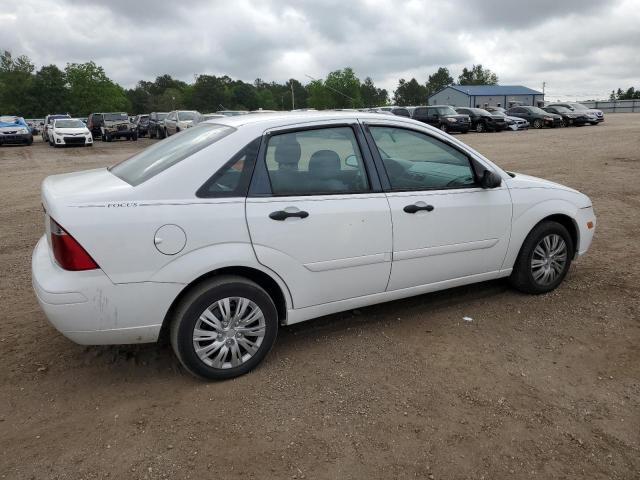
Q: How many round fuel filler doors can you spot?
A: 1